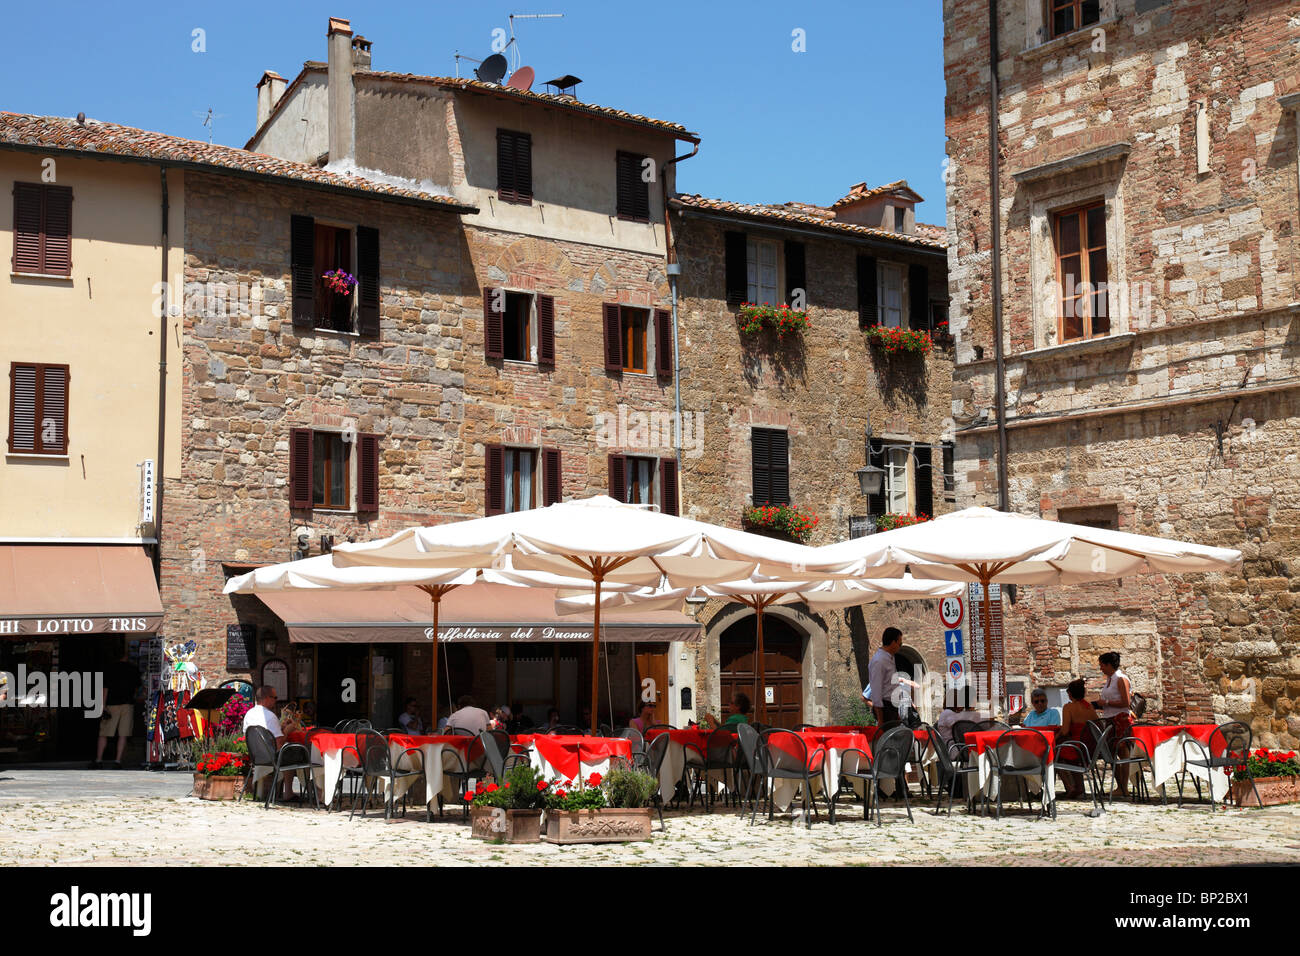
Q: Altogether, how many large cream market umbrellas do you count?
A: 4